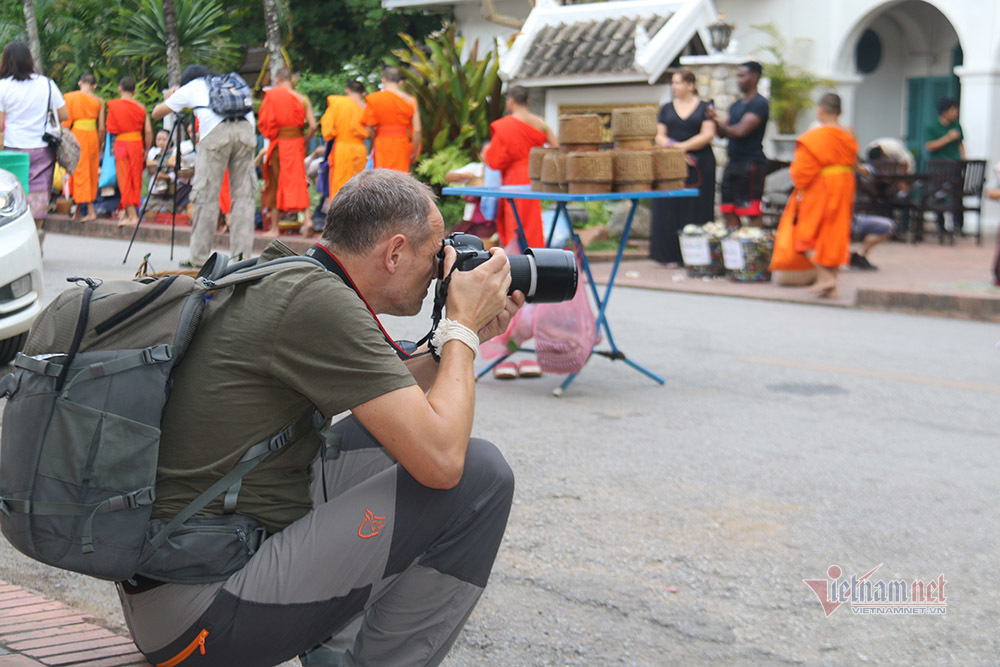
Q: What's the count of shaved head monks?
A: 7